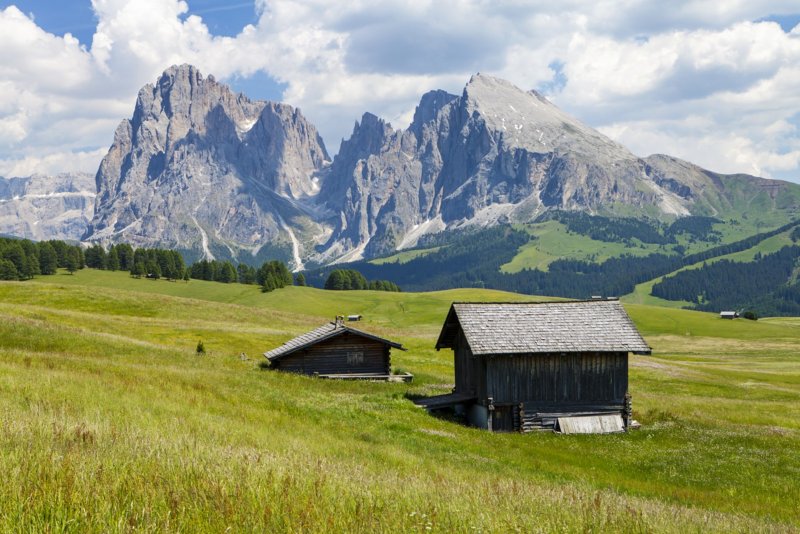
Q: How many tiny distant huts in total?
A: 2